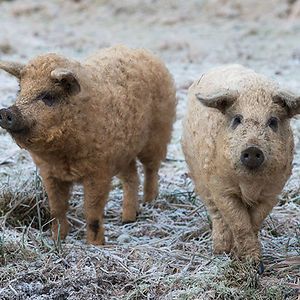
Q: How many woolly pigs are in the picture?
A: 2